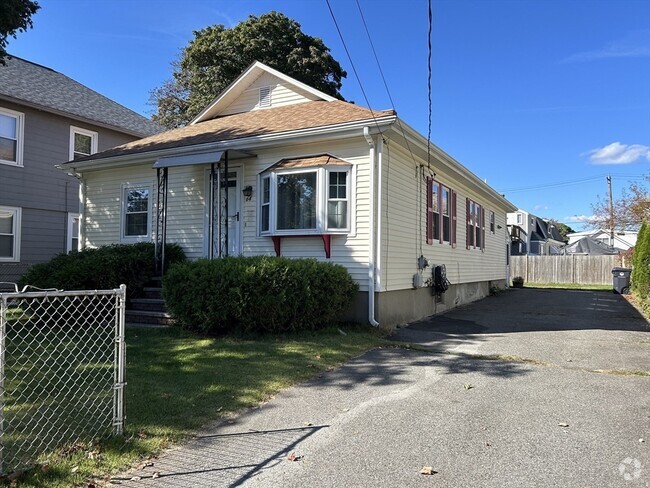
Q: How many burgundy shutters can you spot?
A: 4